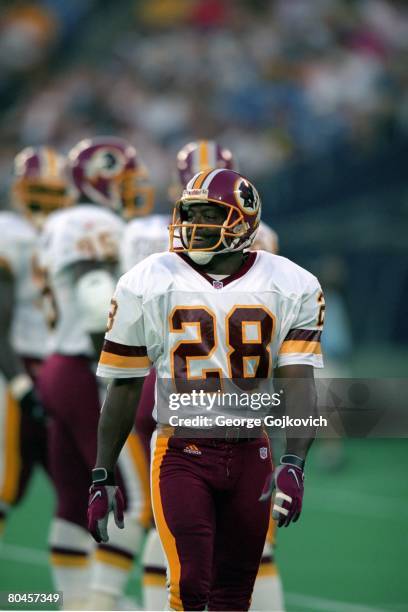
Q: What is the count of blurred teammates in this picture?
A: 3